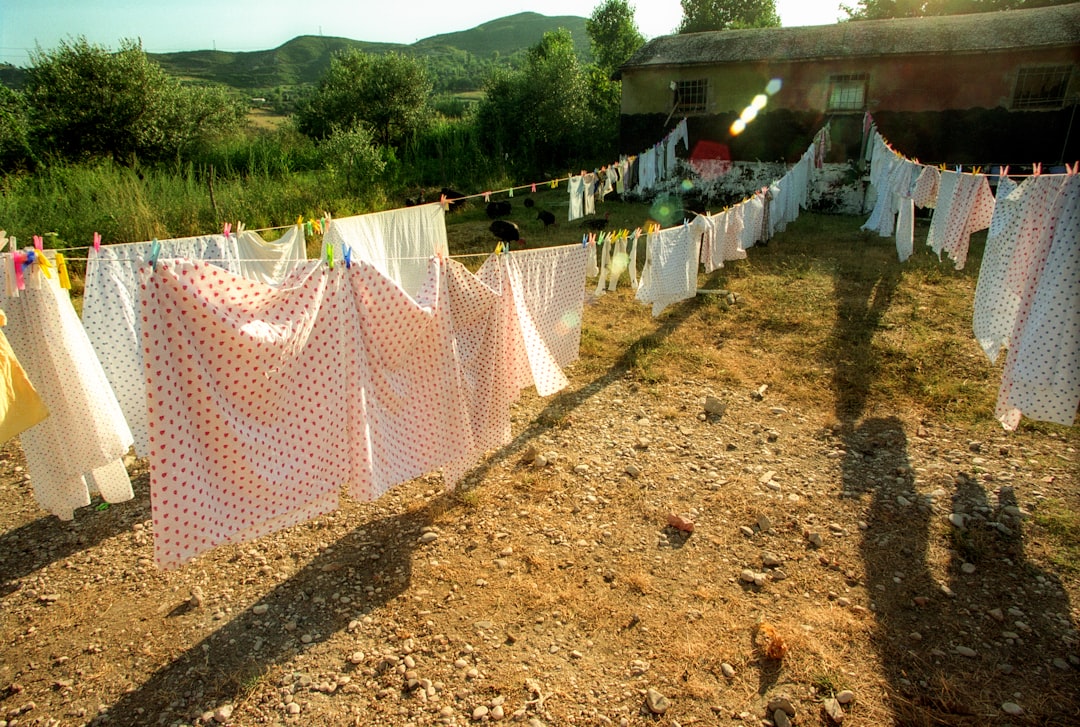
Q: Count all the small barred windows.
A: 3